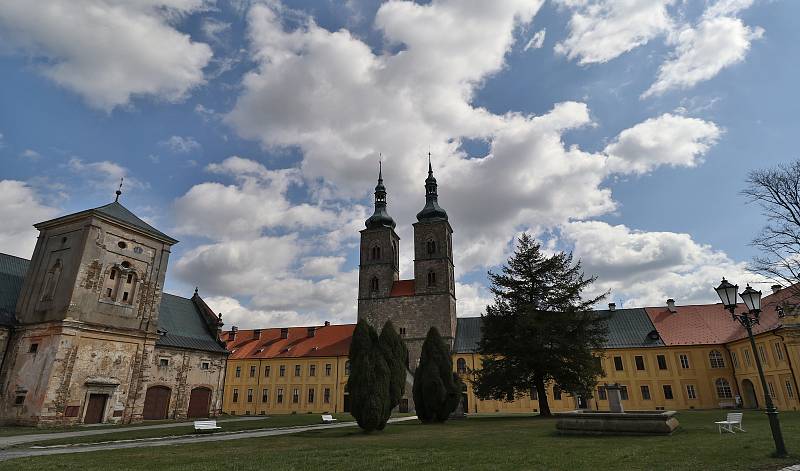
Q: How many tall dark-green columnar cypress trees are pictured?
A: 3